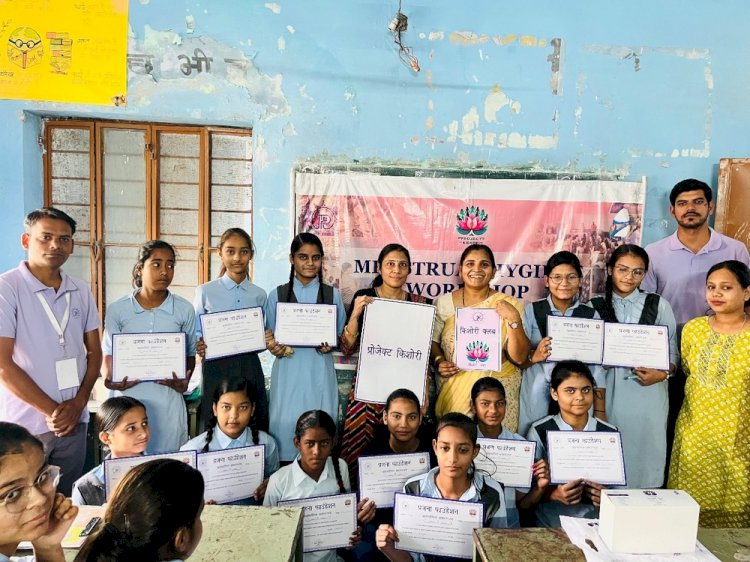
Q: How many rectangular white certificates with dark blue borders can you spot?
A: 12